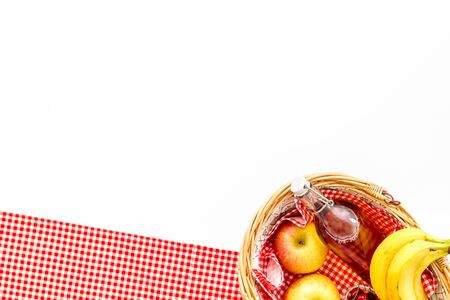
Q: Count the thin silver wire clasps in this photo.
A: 1